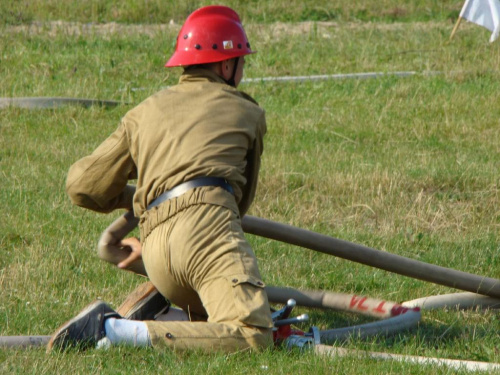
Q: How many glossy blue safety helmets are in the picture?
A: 0